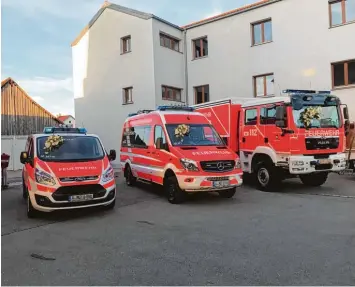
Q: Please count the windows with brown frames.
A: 10